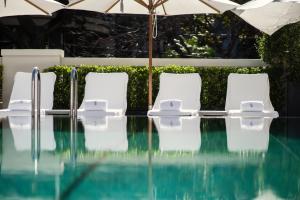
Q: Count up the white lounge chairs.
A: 4